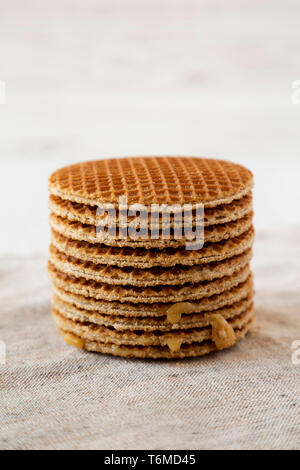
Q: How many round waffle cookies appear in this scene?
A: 10